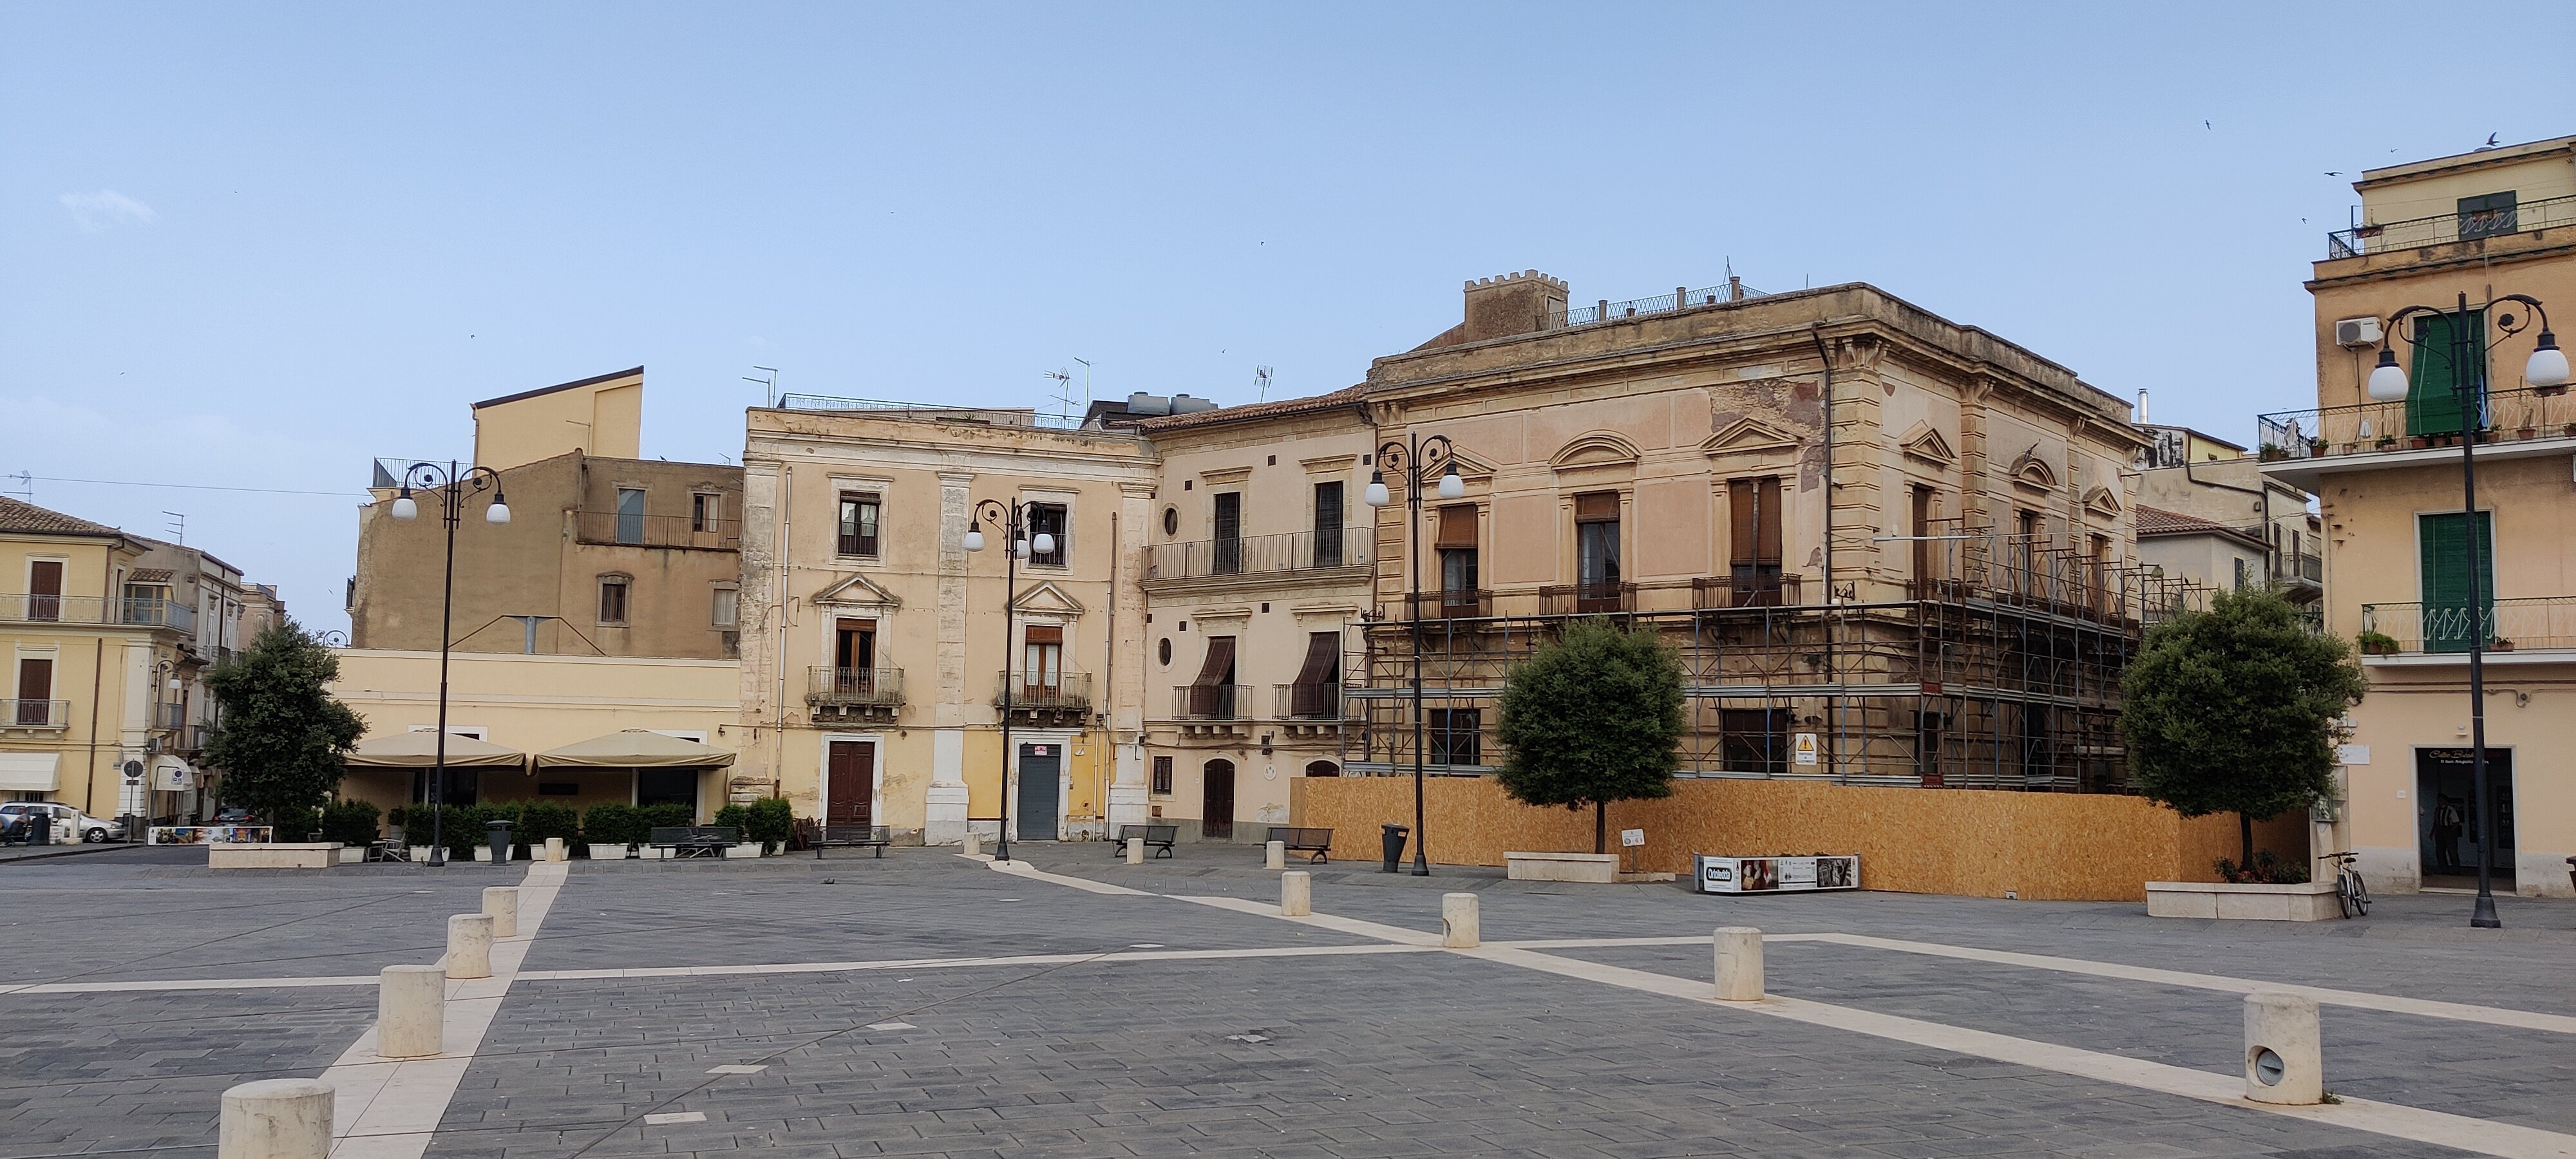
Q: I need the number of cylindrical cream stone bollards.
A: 12